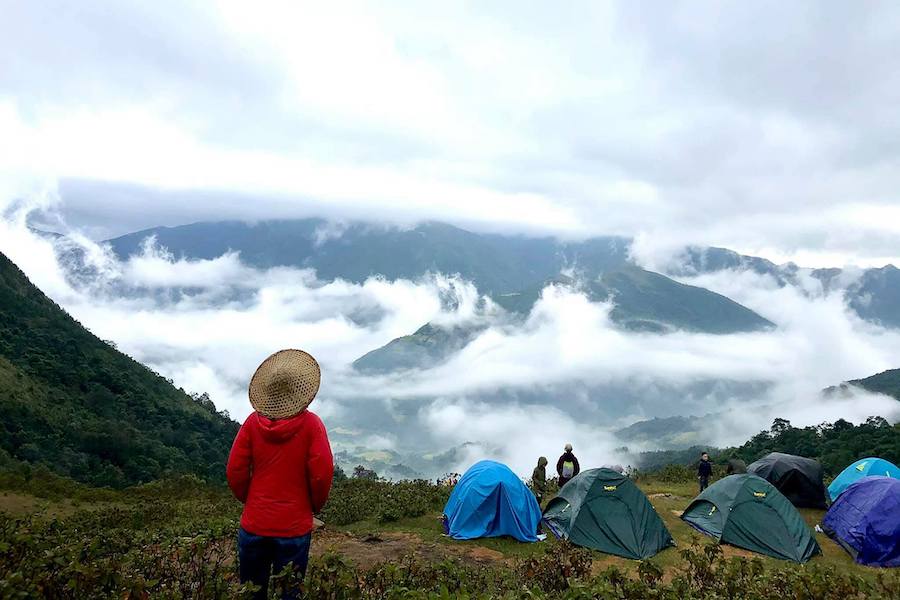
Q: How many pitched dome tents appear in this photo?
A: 6